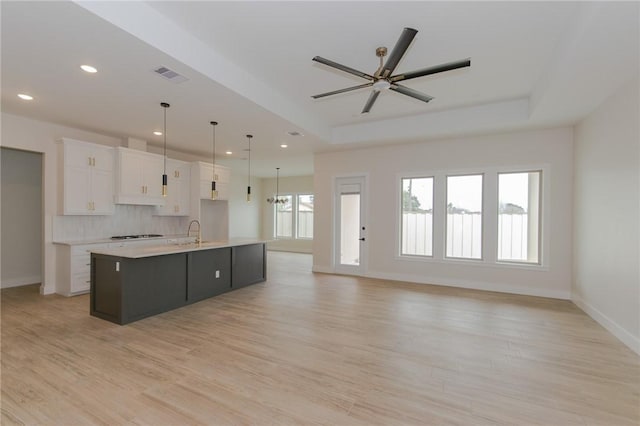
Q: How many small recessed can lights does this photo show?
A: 5